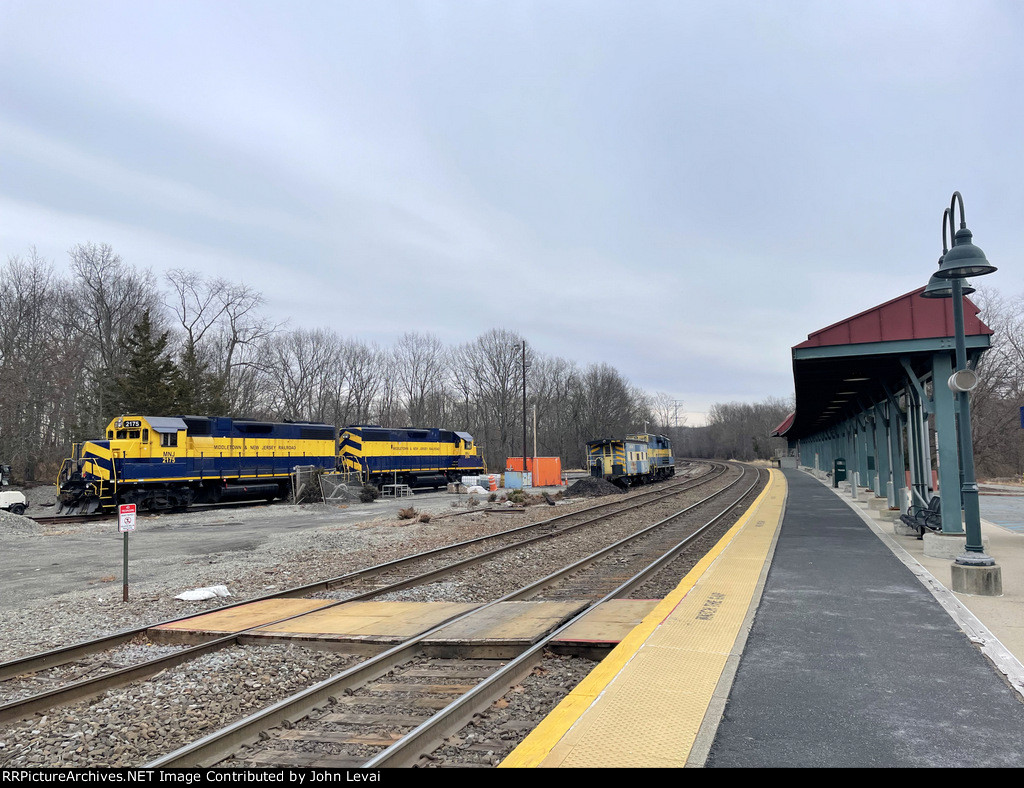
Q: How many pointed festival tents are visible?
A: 0